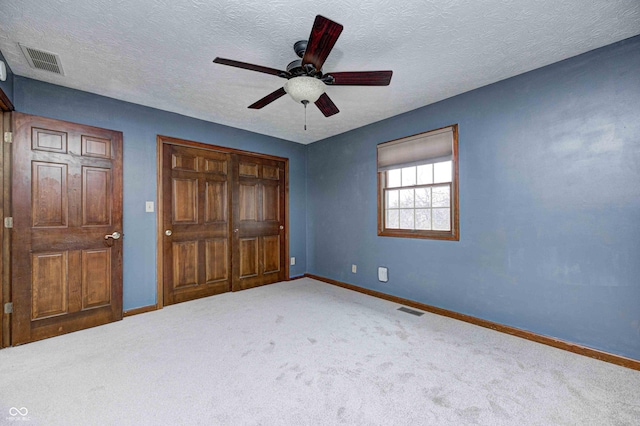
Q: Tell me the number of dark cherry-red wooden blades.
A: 5